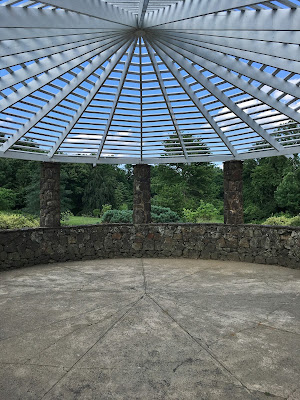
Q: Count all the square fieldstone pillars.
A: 3